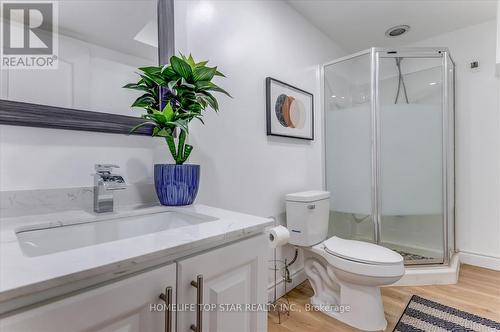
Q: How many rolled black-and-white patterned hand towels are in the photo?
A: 0